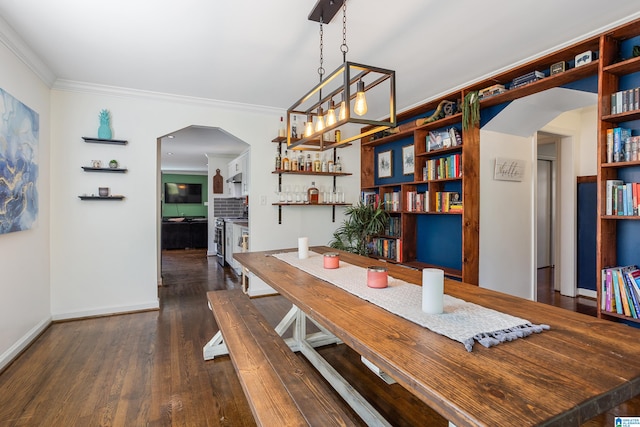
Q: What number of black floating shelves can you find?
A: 3